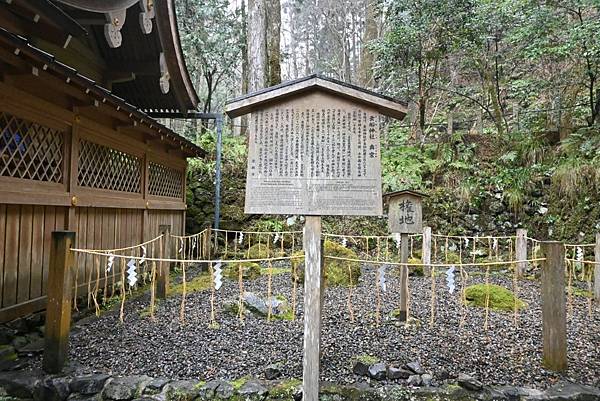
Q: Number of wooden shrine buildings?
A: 1